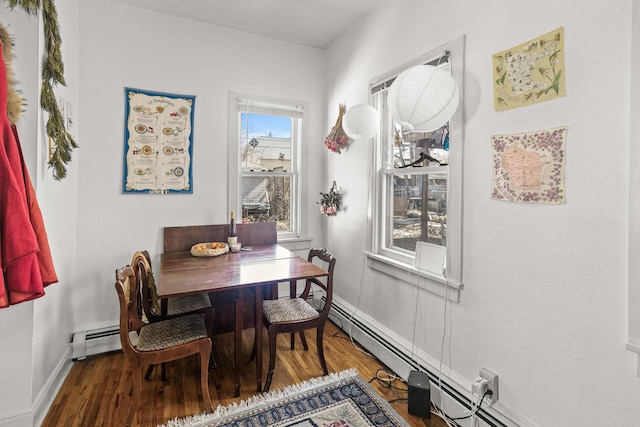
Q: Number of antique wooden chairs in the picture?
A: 3